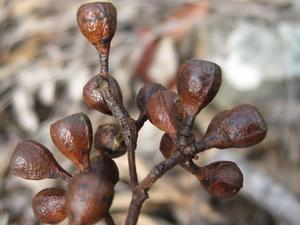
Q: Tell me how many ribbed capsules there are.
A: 14